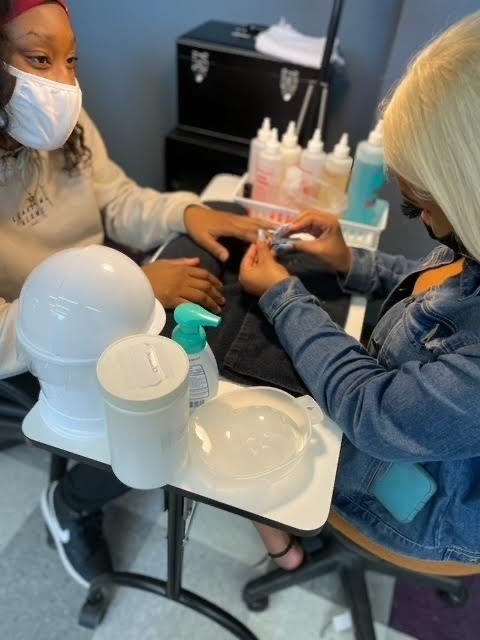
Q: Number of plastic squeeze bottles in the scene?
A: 6